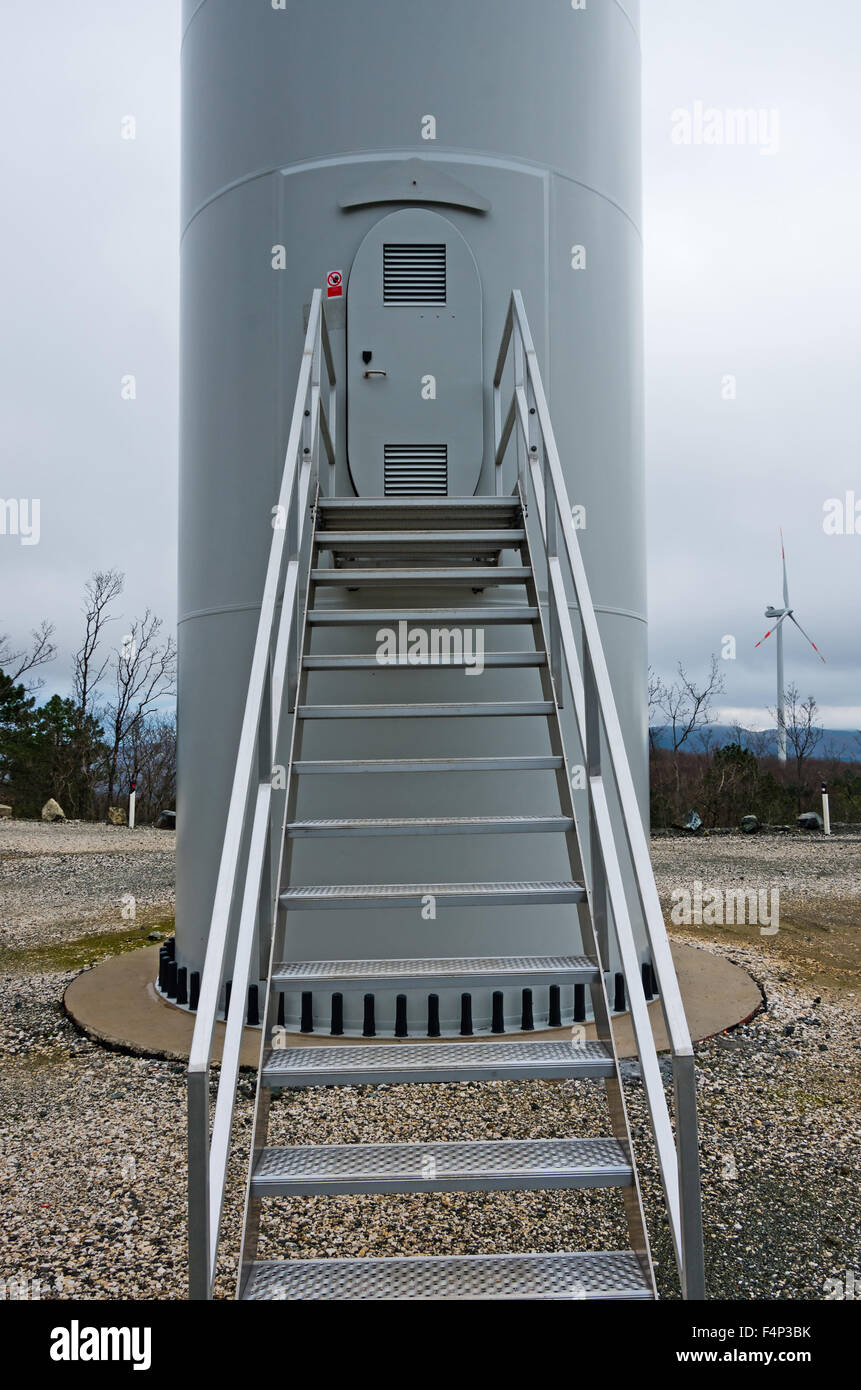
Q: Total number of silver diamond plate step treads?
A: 13